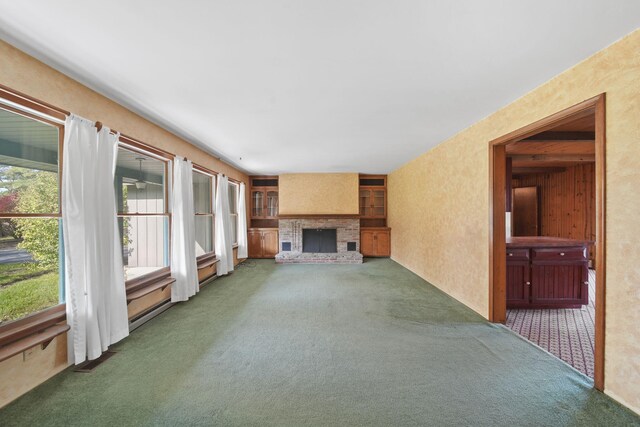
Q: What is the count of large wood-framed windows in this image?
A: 4